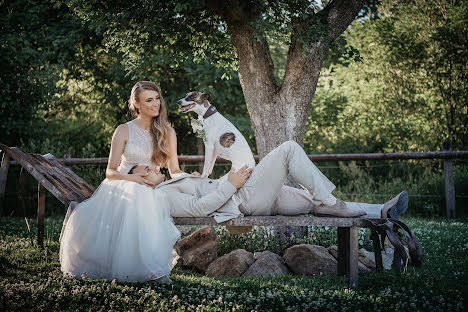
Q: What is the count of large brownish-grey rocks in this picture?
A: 4